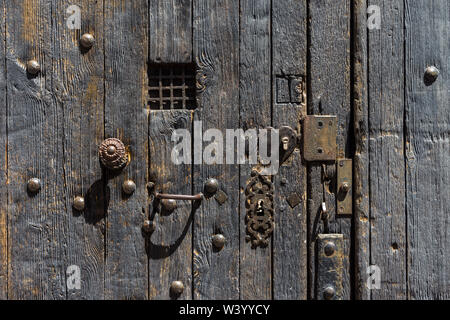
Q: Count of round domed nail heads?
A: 13